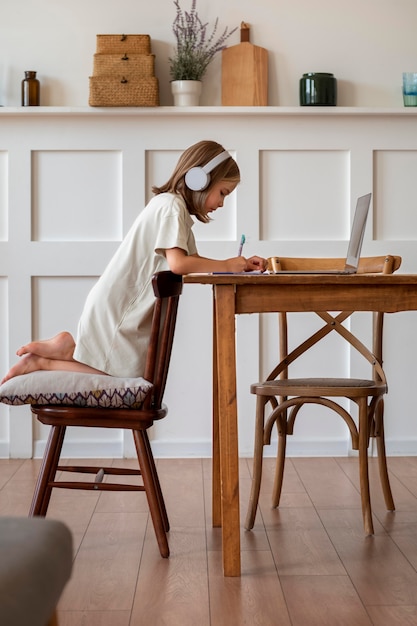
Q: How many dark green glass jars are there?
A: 1